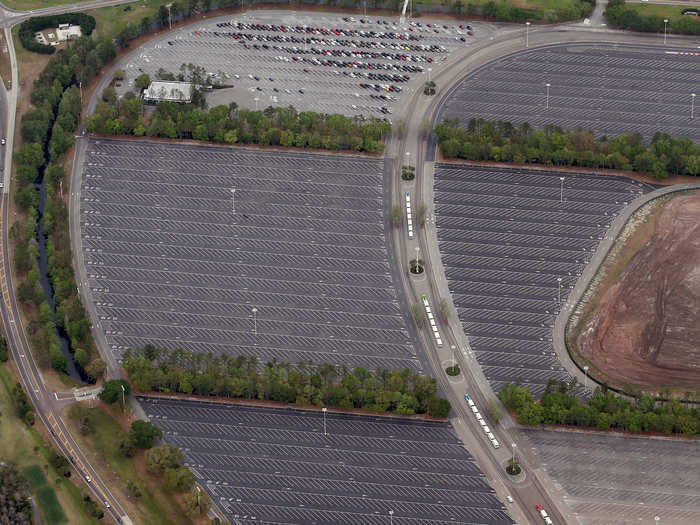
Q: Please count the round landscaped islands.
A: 5